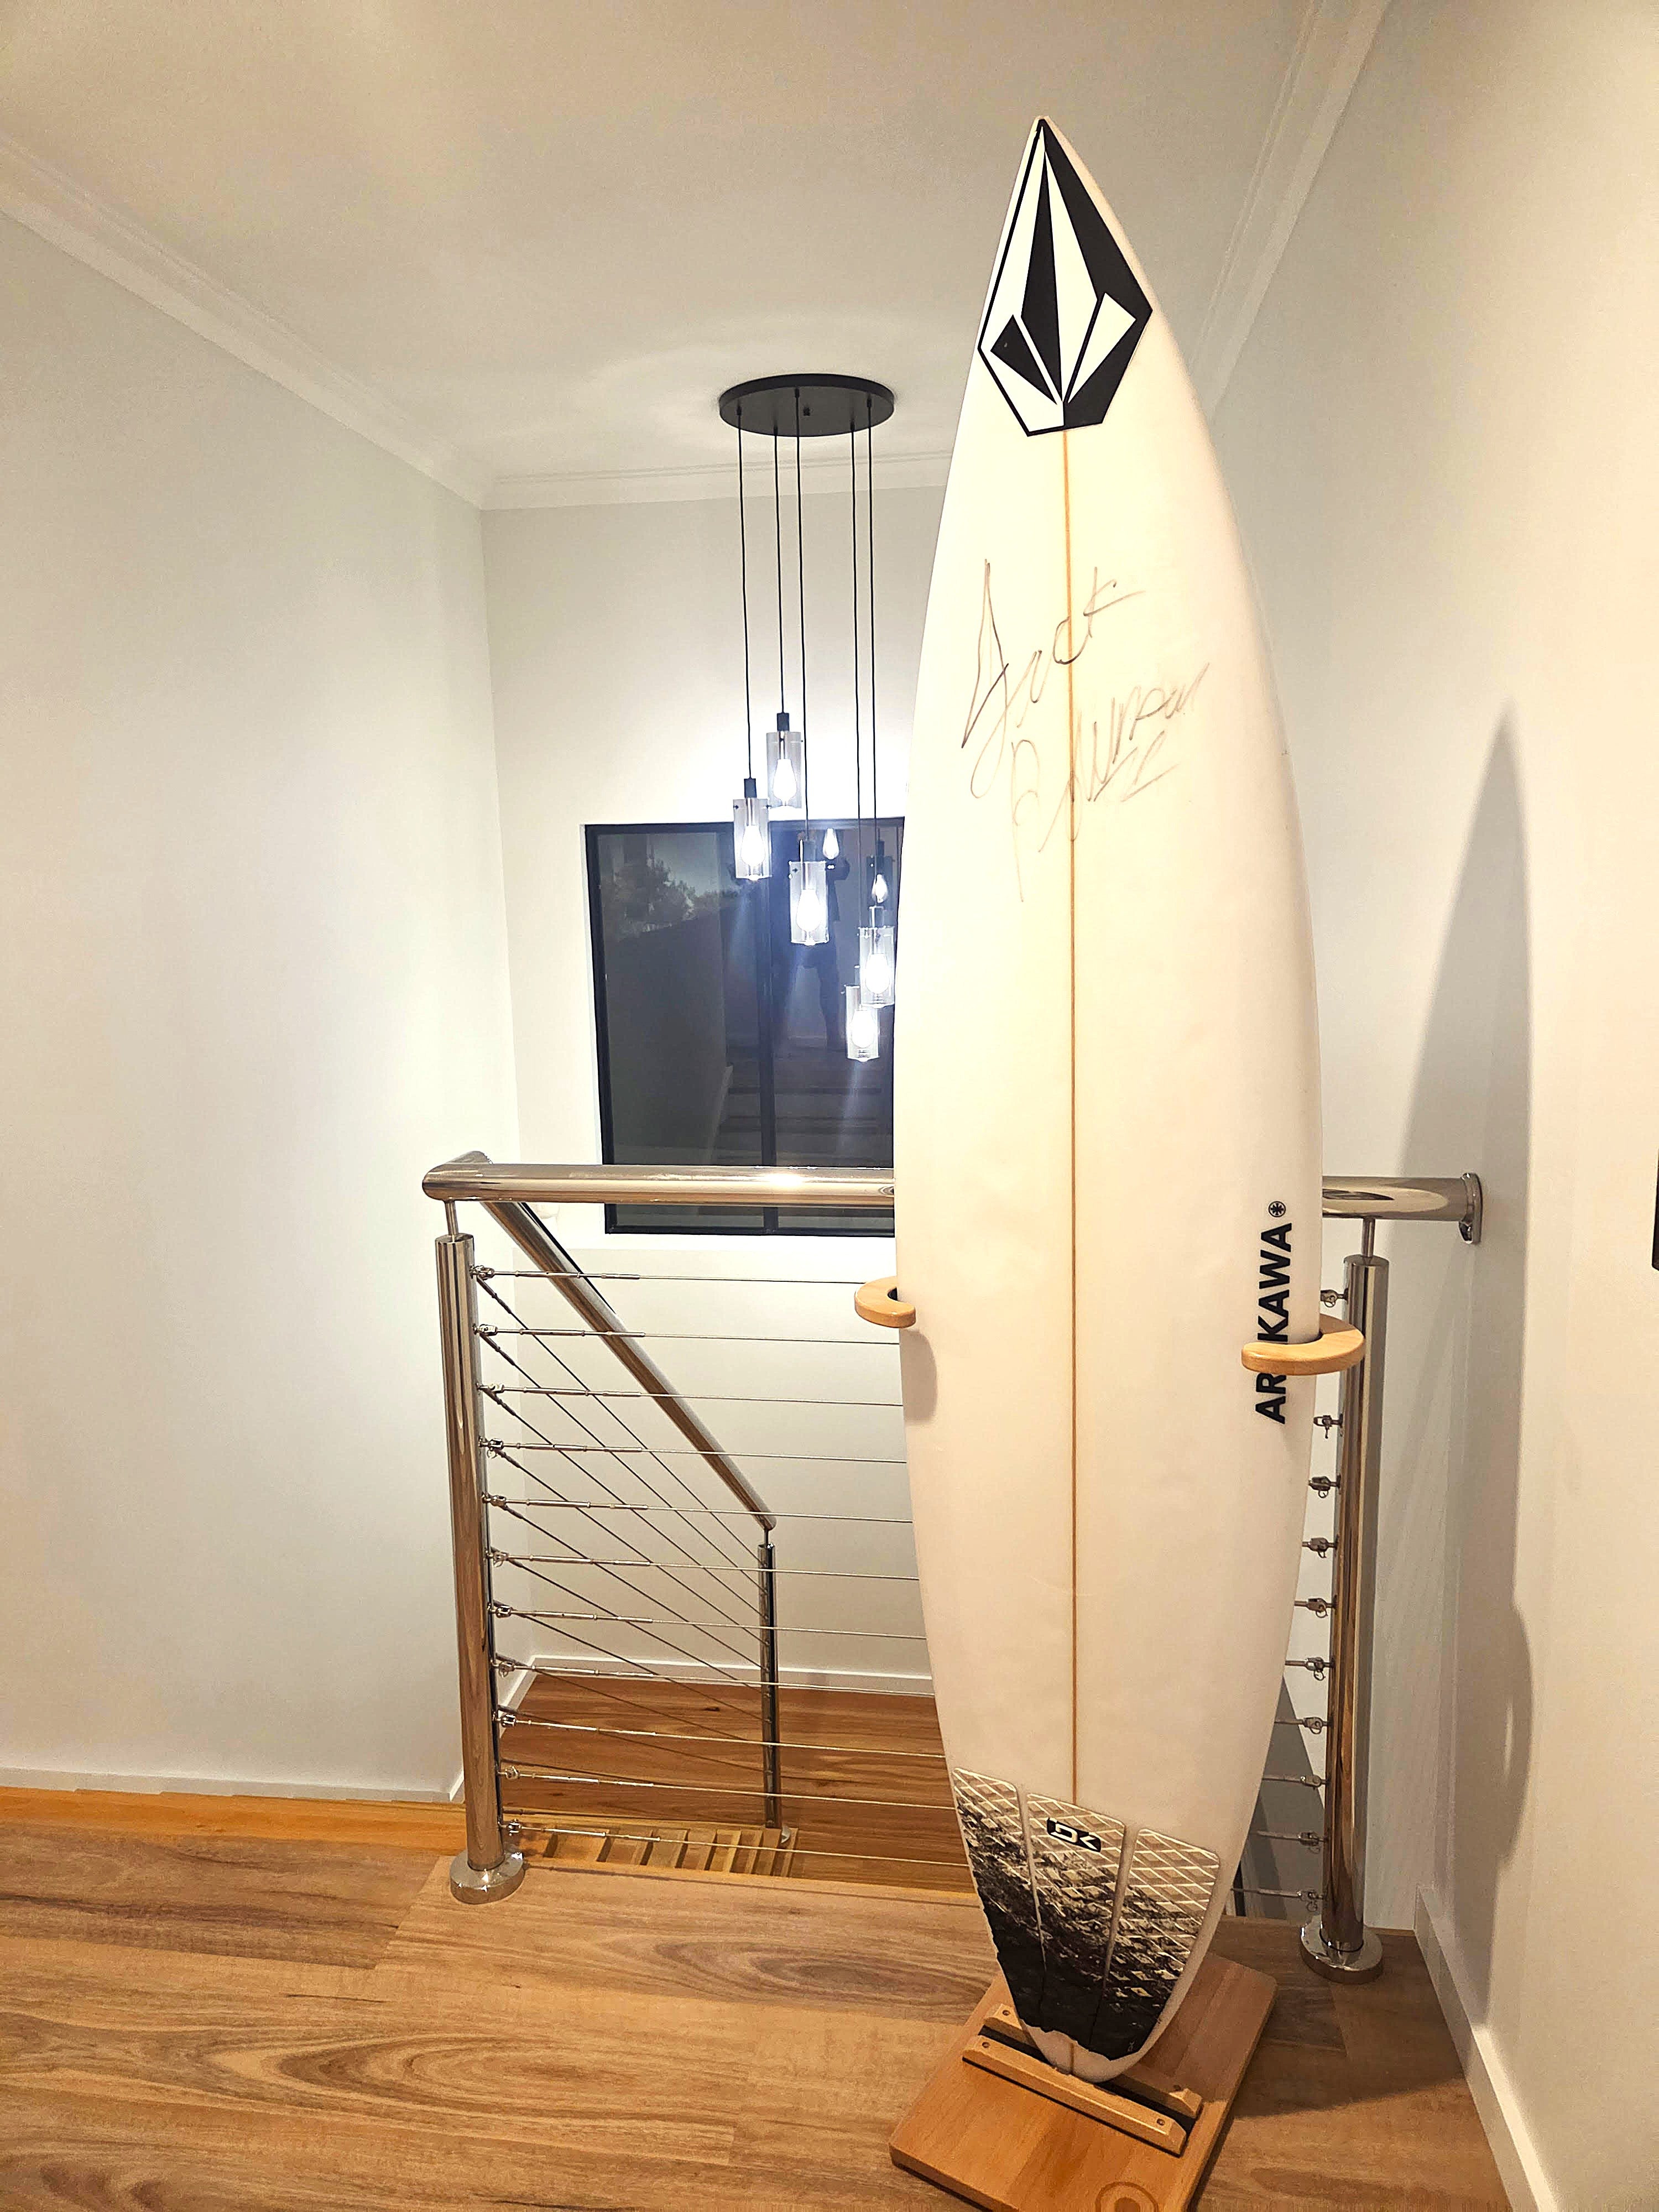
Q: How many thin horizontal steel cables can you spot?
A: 11